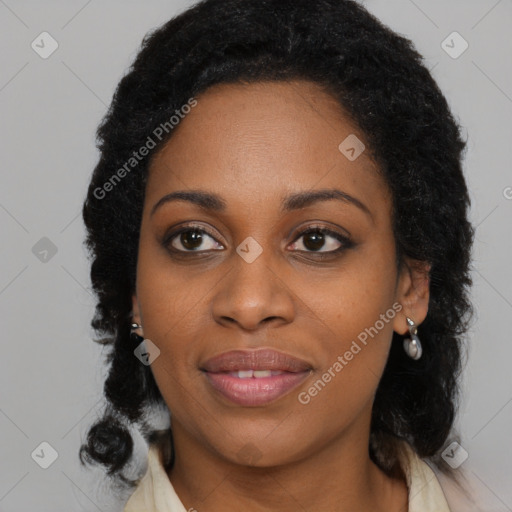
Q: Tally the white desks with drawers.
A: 0